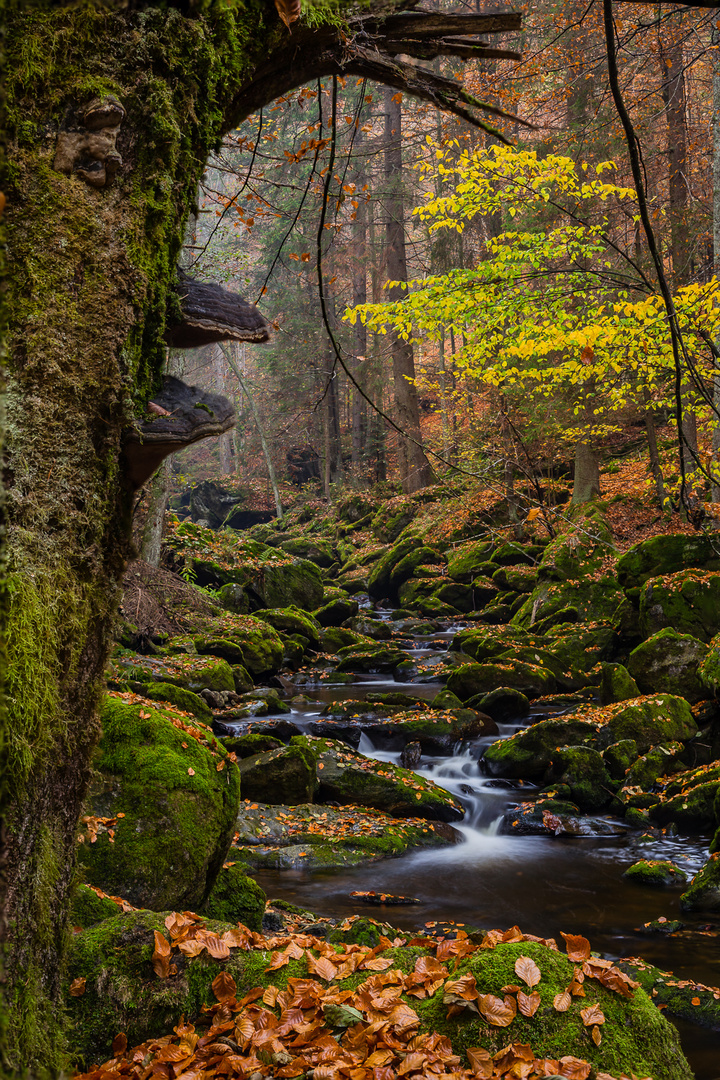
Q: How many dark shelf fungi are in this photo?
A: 2